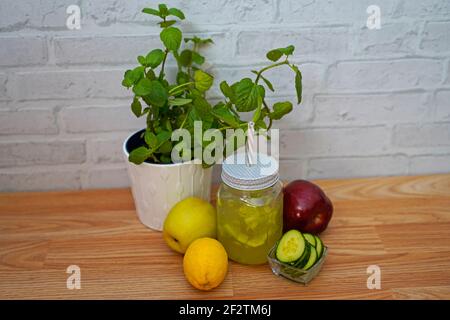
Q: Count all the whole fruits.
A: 3